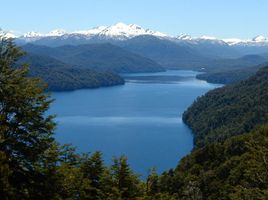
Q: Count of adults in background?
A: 0